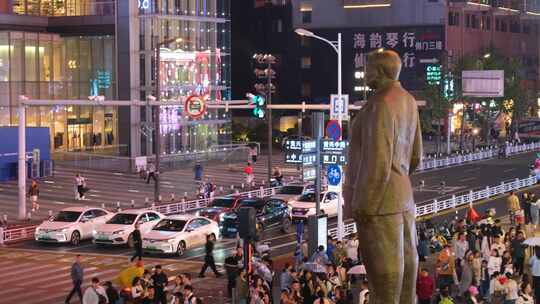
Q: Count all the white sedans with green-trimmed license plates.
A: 3